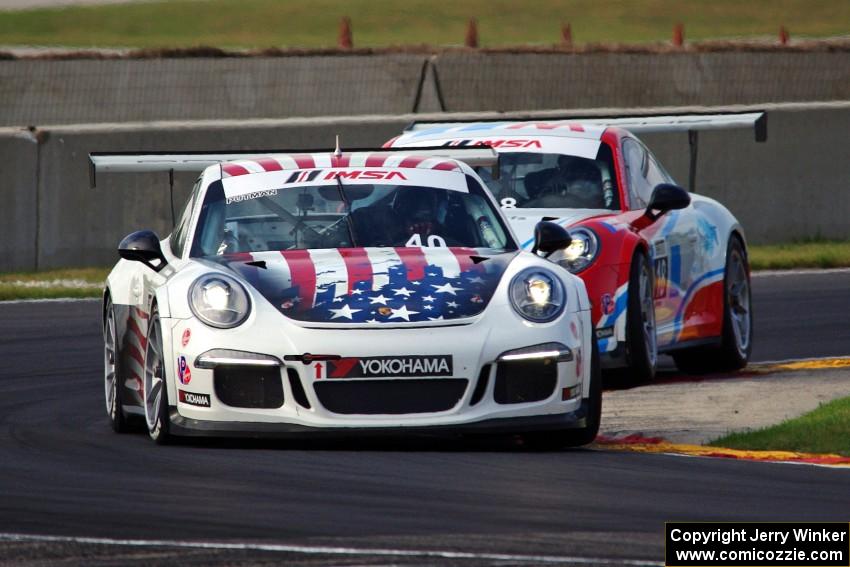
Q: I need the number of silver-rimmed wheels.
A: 4